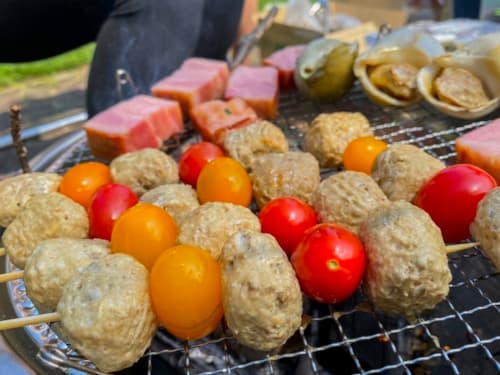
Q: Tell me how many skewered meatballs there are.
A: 15